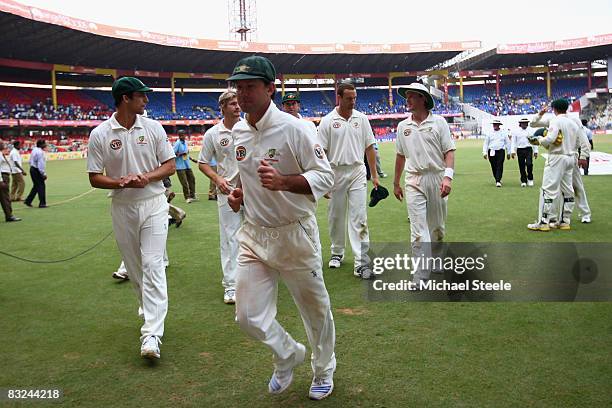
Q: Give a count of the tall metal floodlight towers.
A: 1